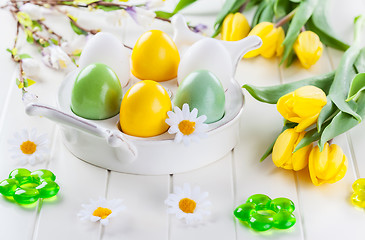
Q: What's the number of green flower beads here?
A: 2